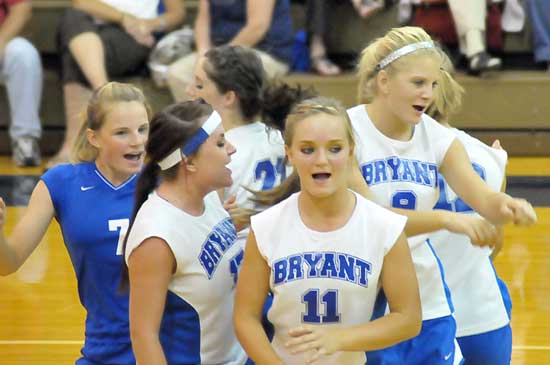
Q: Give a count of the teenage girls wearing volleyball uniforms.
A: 6